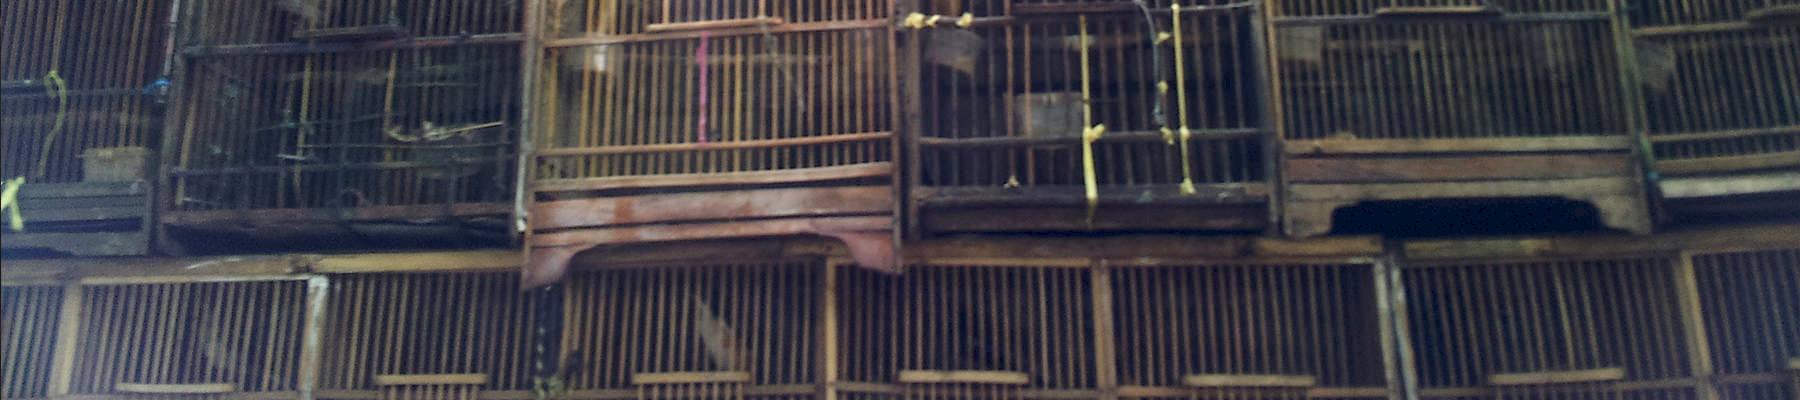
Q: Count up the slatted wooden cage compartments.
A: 14